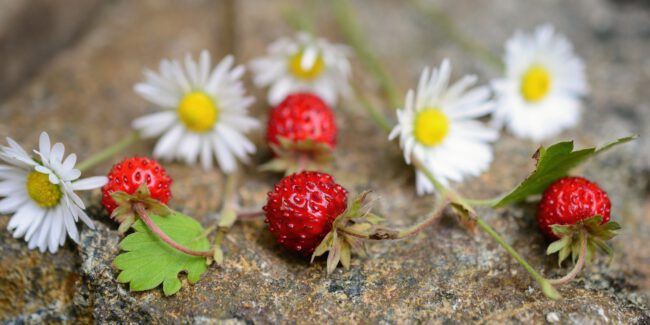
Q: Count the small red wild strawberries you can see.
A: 4